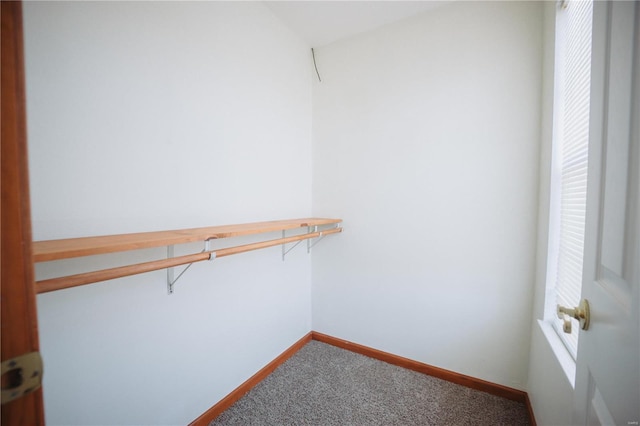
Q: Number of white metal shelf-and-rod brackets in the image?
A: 3